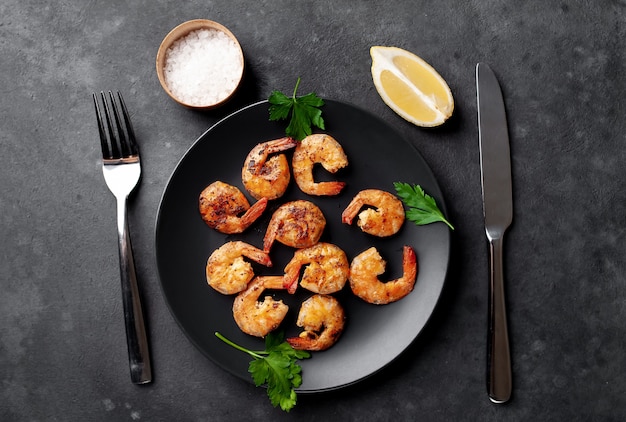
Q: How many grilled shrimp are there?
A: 10